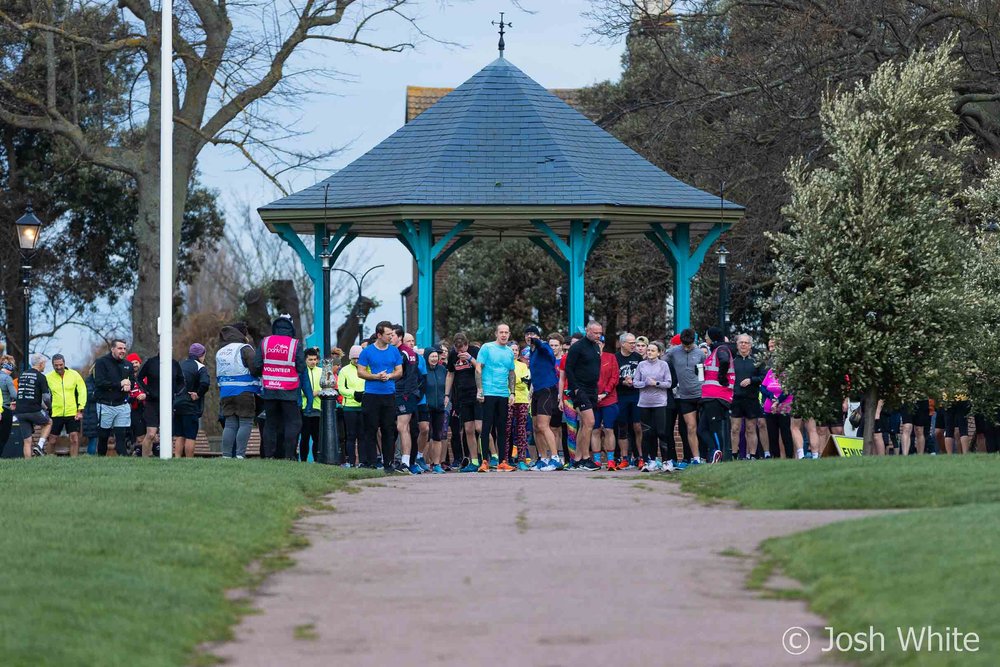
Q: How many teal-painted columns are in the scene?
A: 4